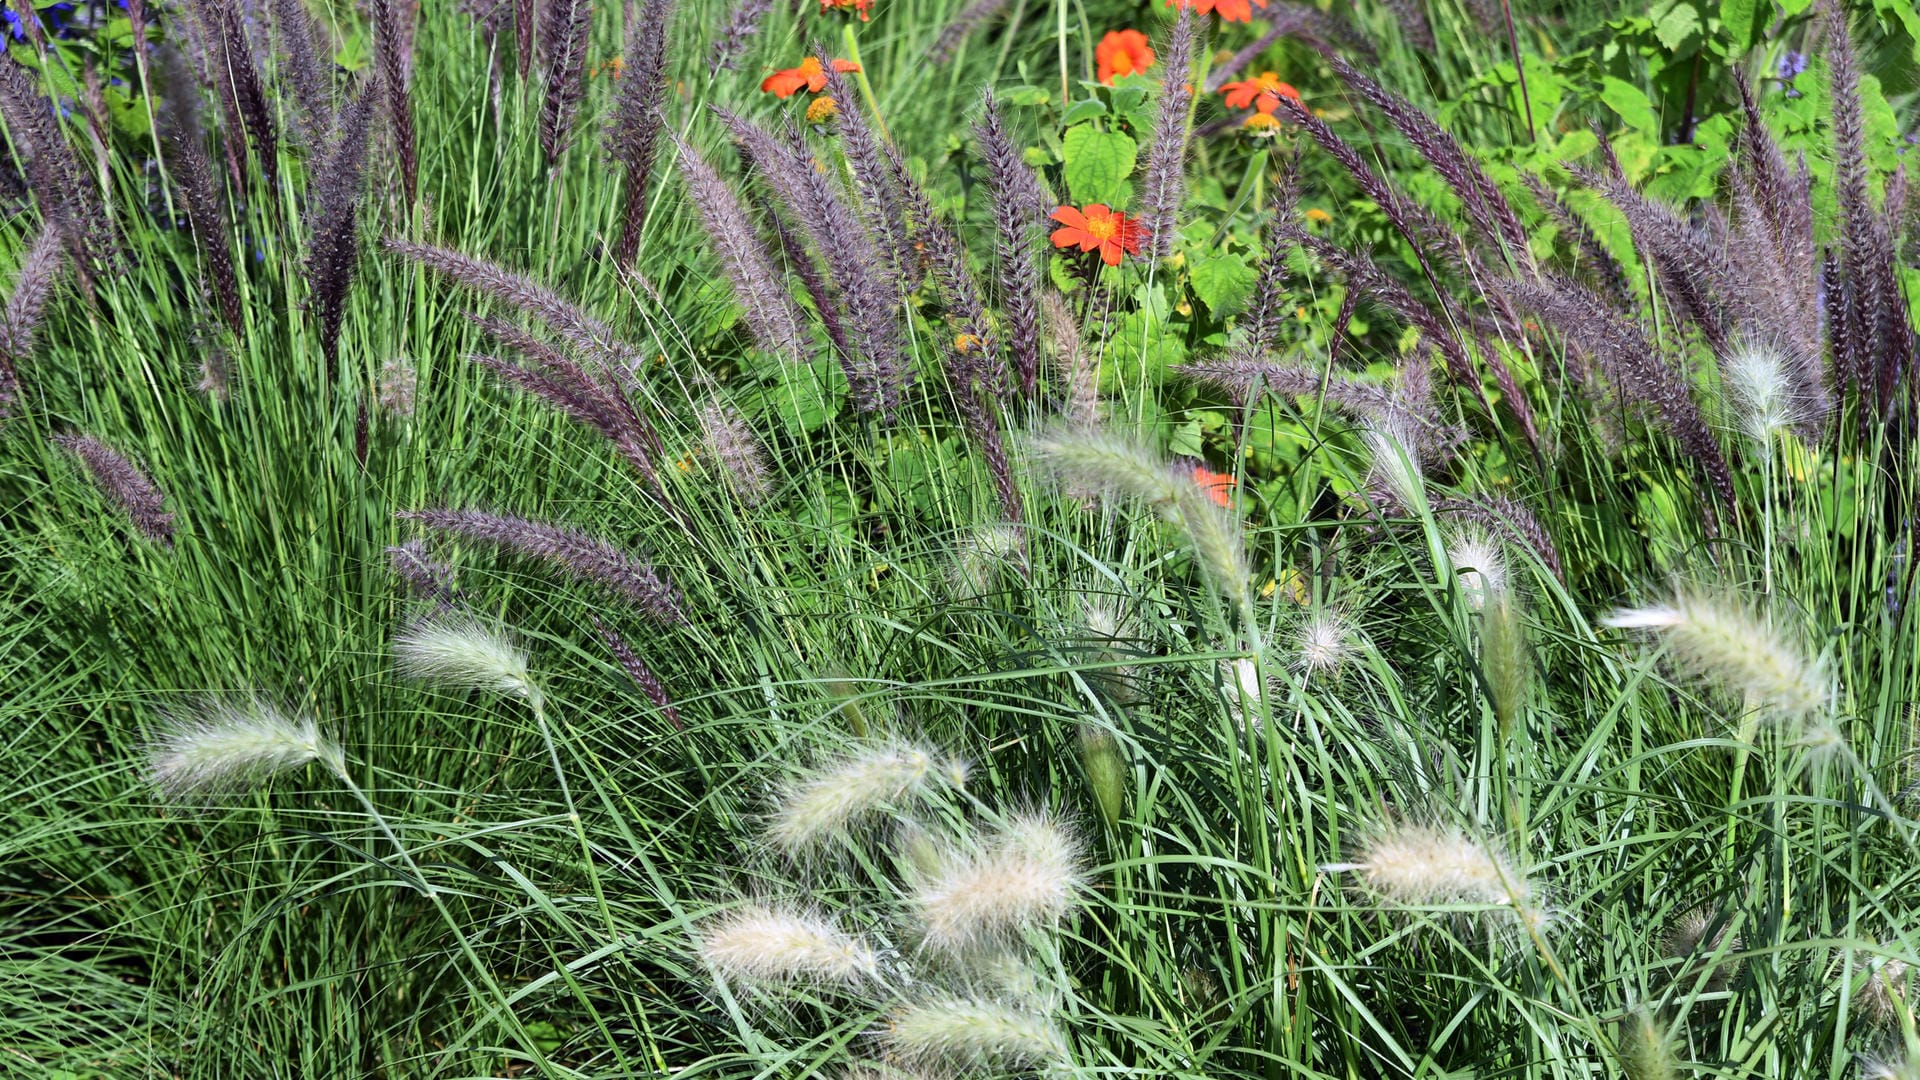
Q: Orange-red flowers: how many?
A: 7